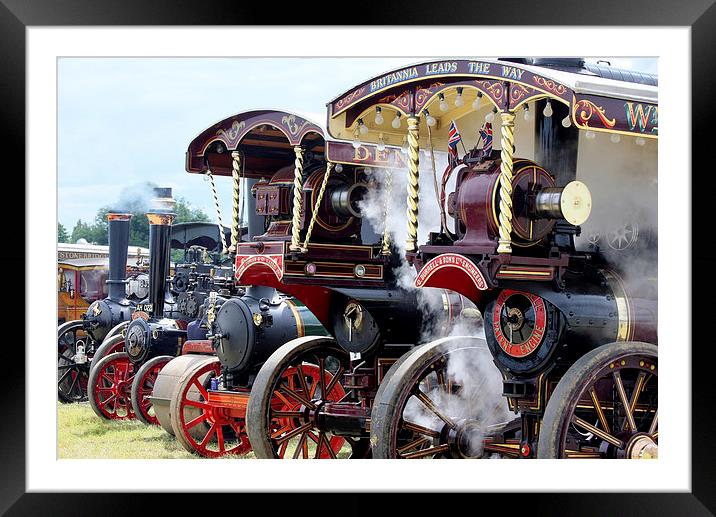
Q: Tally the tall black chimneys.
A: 2